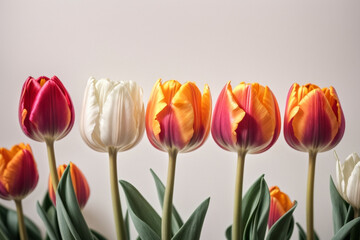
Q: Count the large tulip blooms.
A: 5